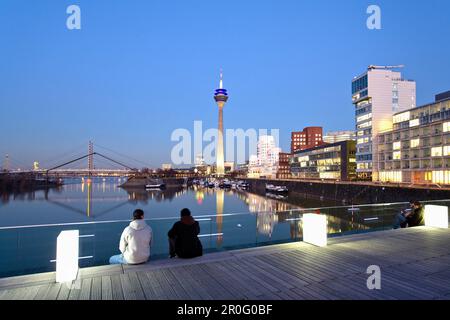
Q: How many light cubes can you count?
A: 3